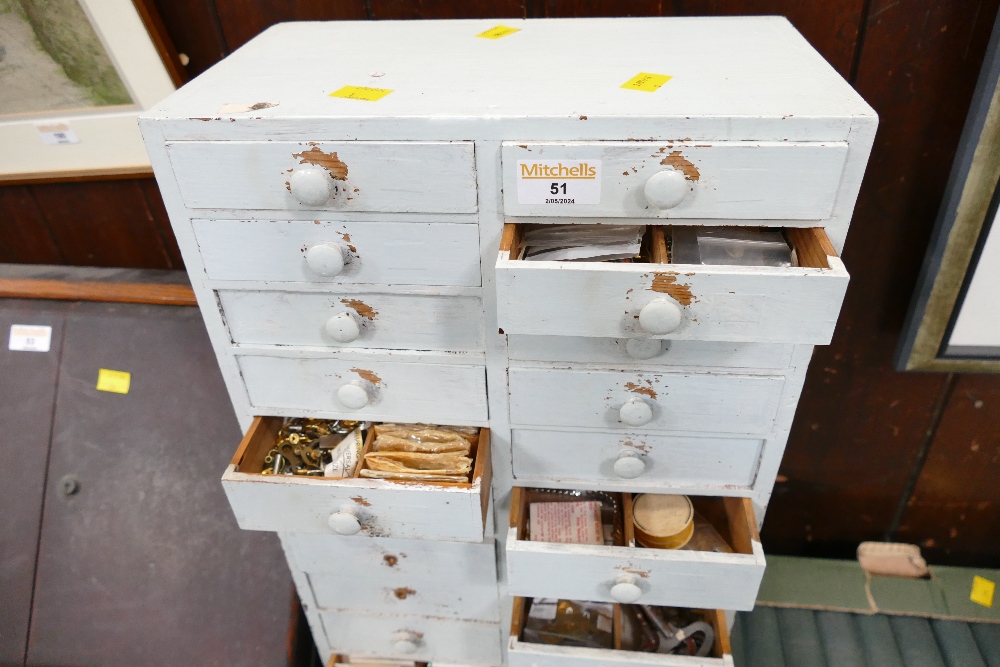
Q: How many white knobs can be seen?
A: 12